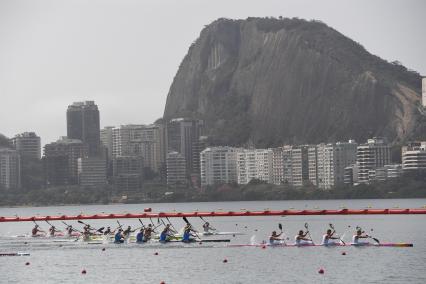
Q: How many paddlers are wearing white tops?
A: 4